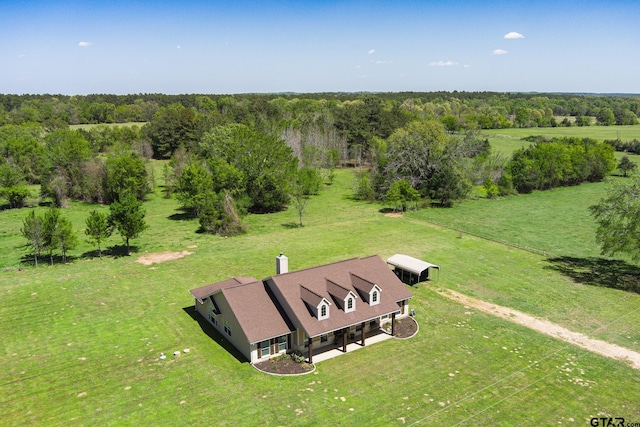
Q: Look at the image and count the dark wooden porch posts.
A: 4